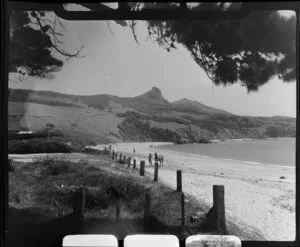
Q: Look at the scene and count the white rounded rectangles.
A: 3